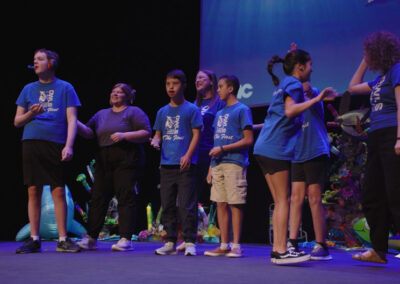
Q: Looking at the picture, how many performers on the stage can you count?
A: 8